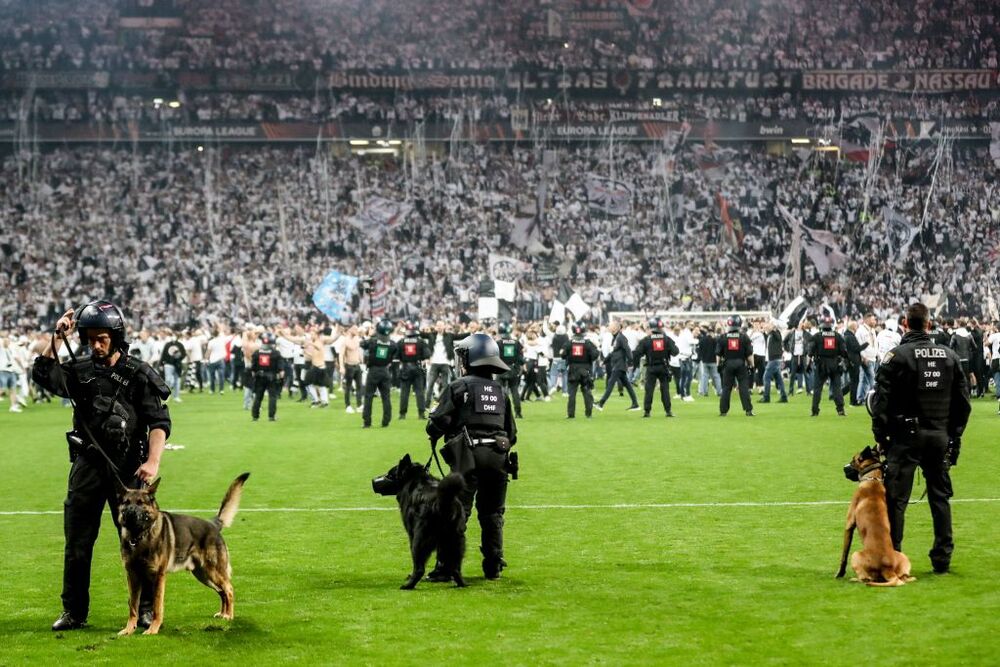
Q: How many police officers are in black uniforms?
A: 11